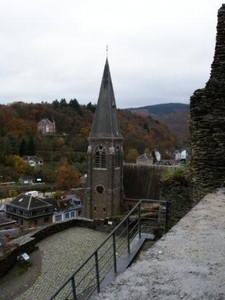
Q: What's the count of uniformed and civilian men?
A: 0